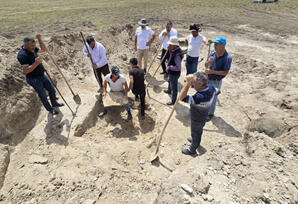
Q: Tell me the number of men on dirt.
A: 10